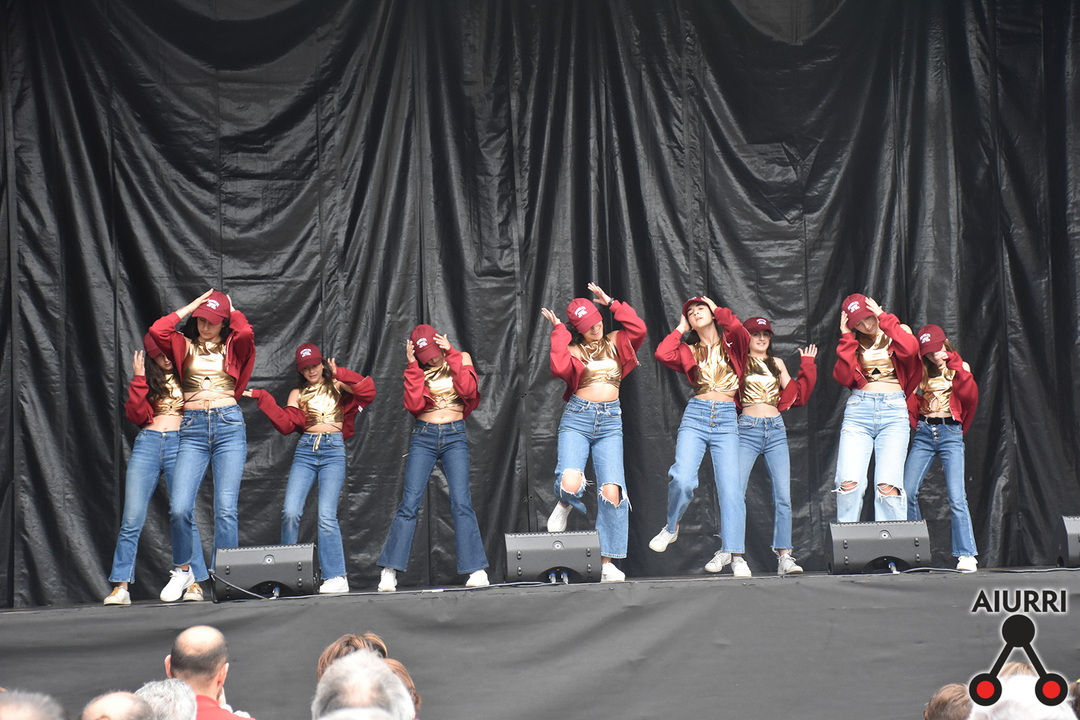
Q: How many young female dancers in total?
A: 9